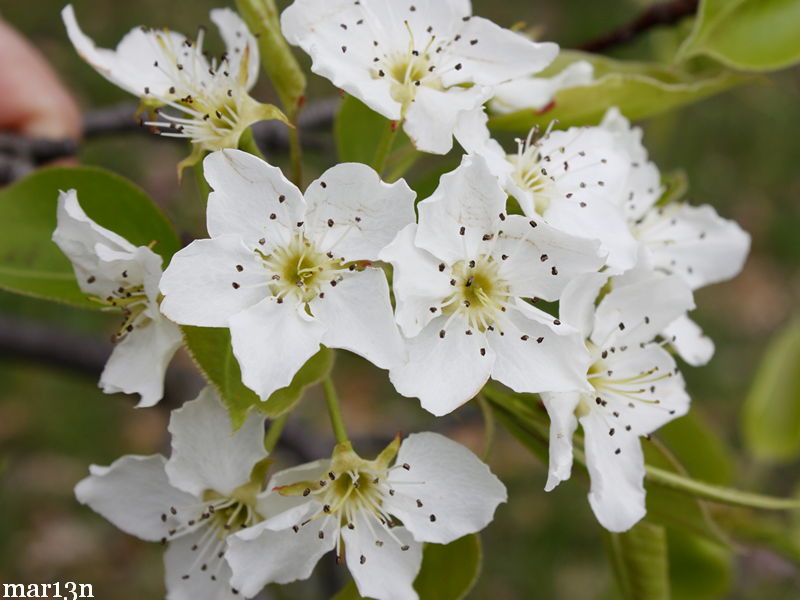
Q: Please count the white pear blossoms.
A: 10